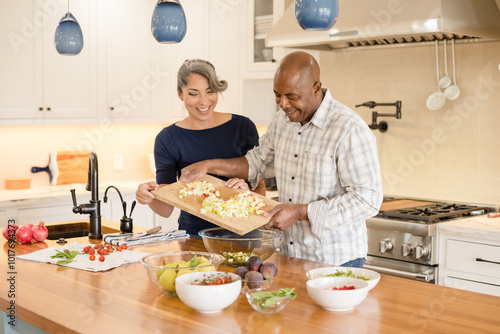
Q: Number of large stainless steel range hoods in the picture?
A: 1